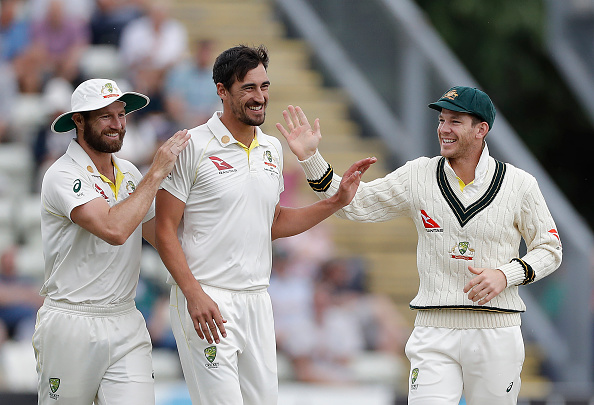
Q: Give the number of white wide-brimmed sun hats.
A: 1